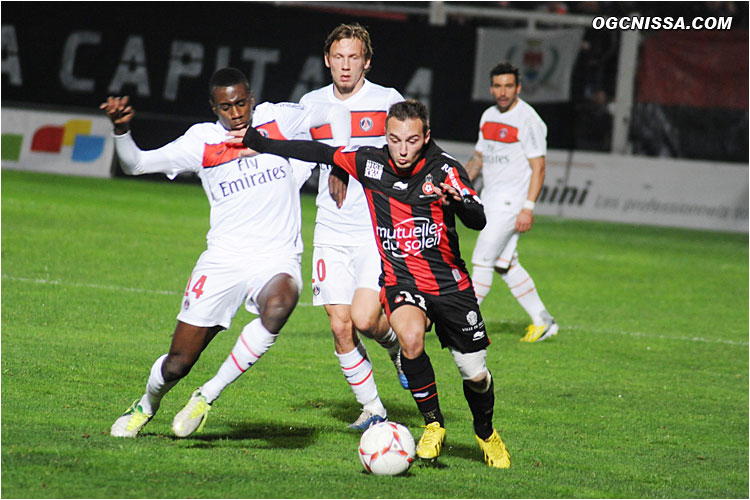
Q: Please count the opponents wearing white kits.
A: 3